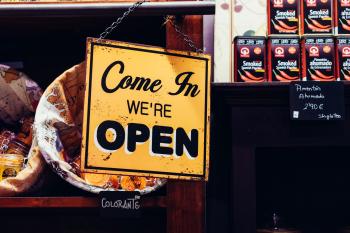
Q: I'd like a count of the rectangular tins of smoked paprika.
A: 7